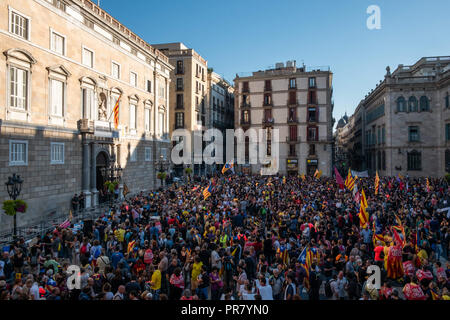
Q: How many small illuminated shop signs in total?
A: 2